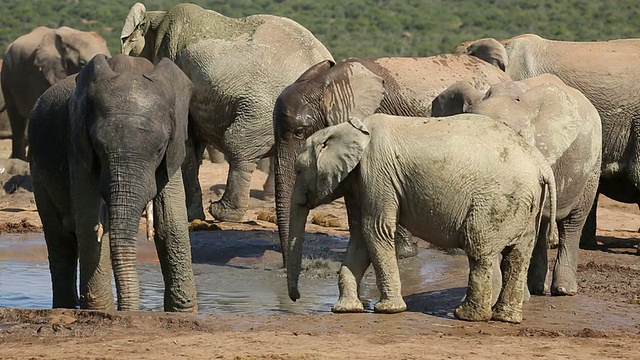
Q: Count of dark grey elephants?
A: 1